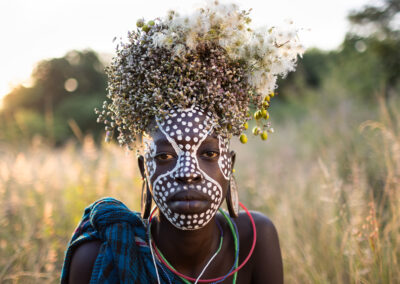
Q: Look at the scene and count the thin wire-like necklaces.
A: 4